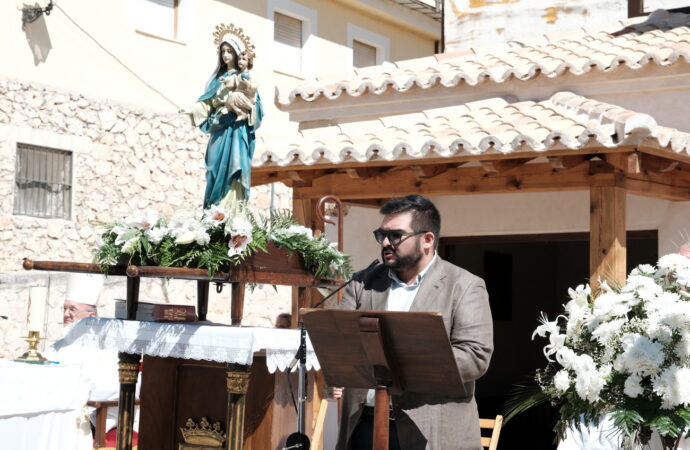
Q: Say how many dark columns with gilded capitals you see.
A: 2